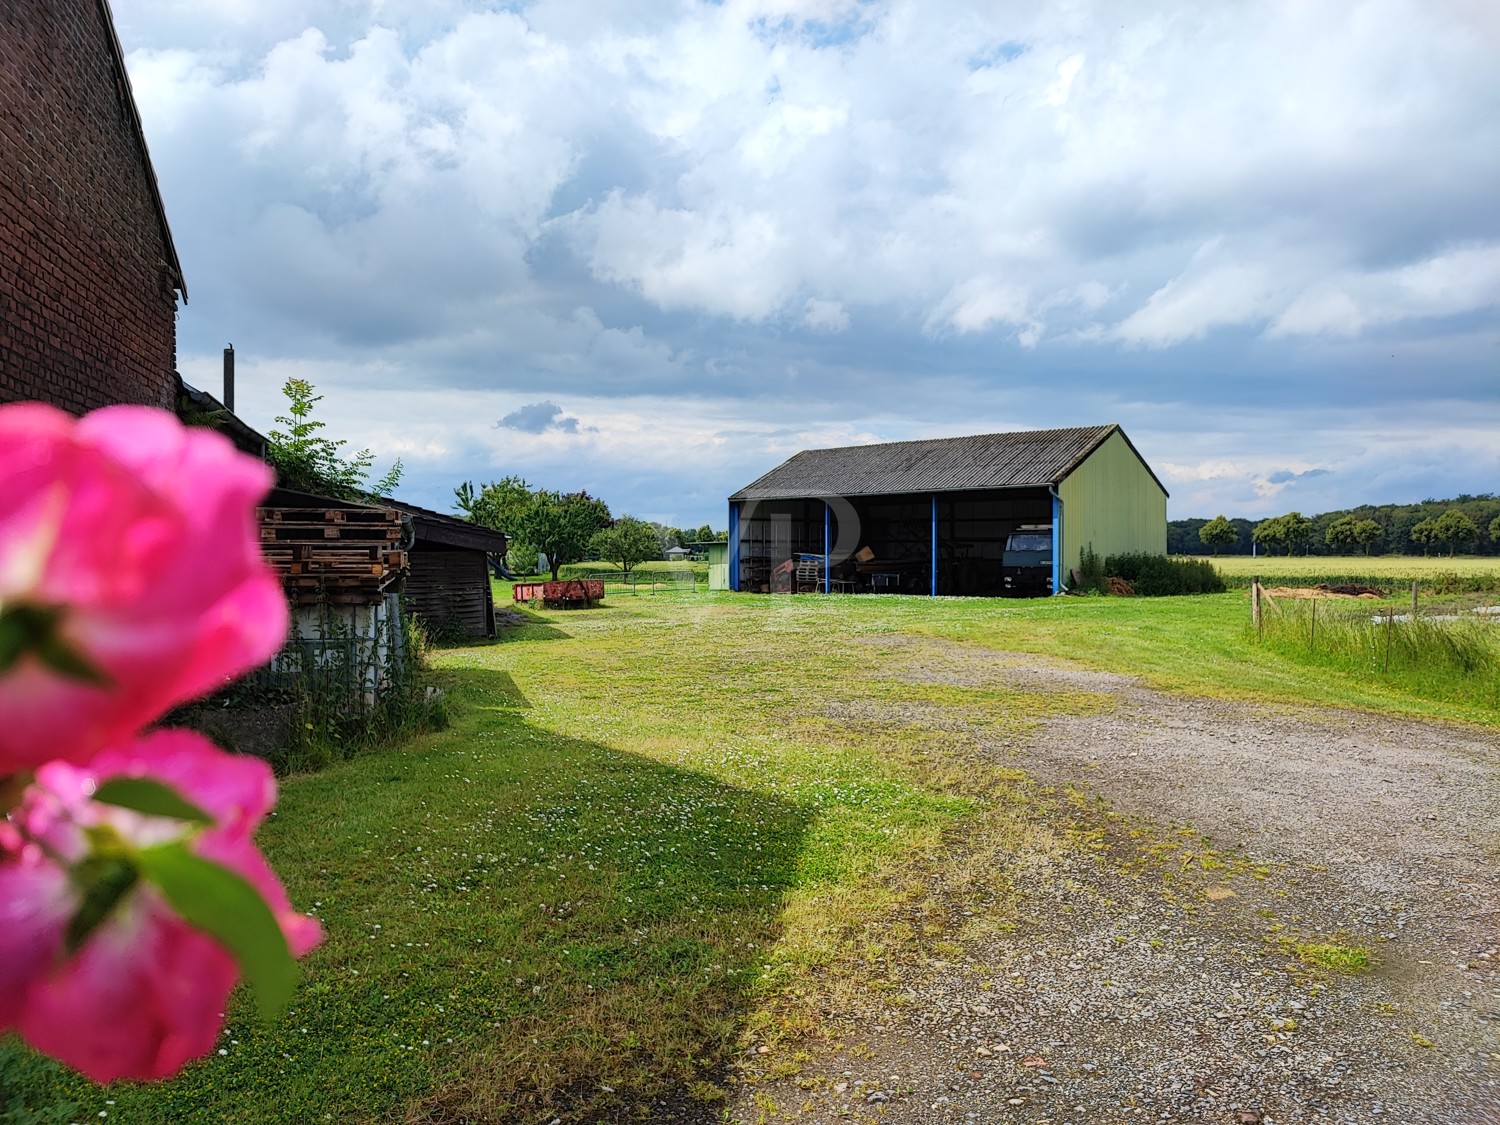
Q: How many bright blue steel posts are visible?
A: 4